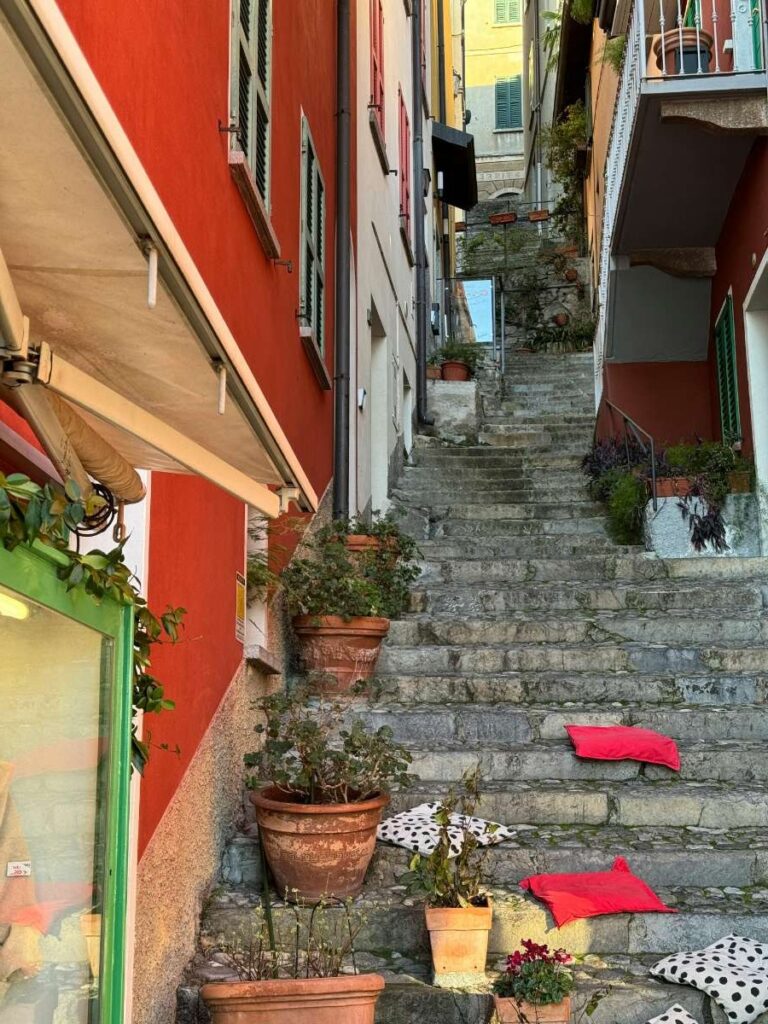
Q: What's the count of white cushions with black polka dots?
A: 3